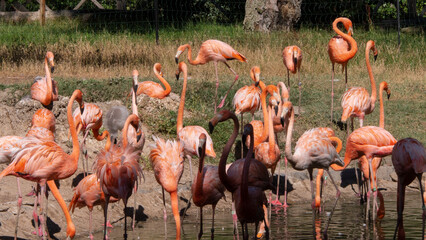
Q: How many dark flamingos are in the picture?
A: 4